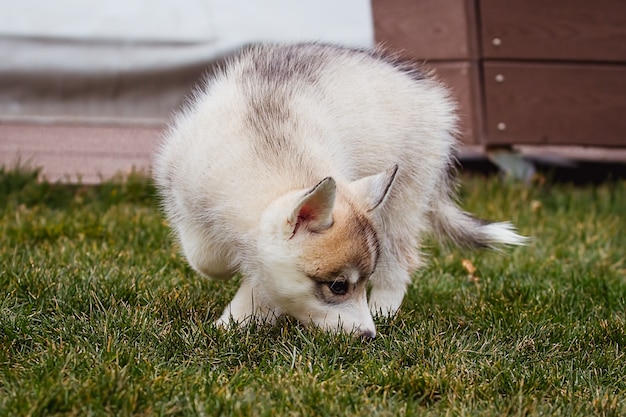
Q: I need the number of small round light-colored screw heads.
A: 3